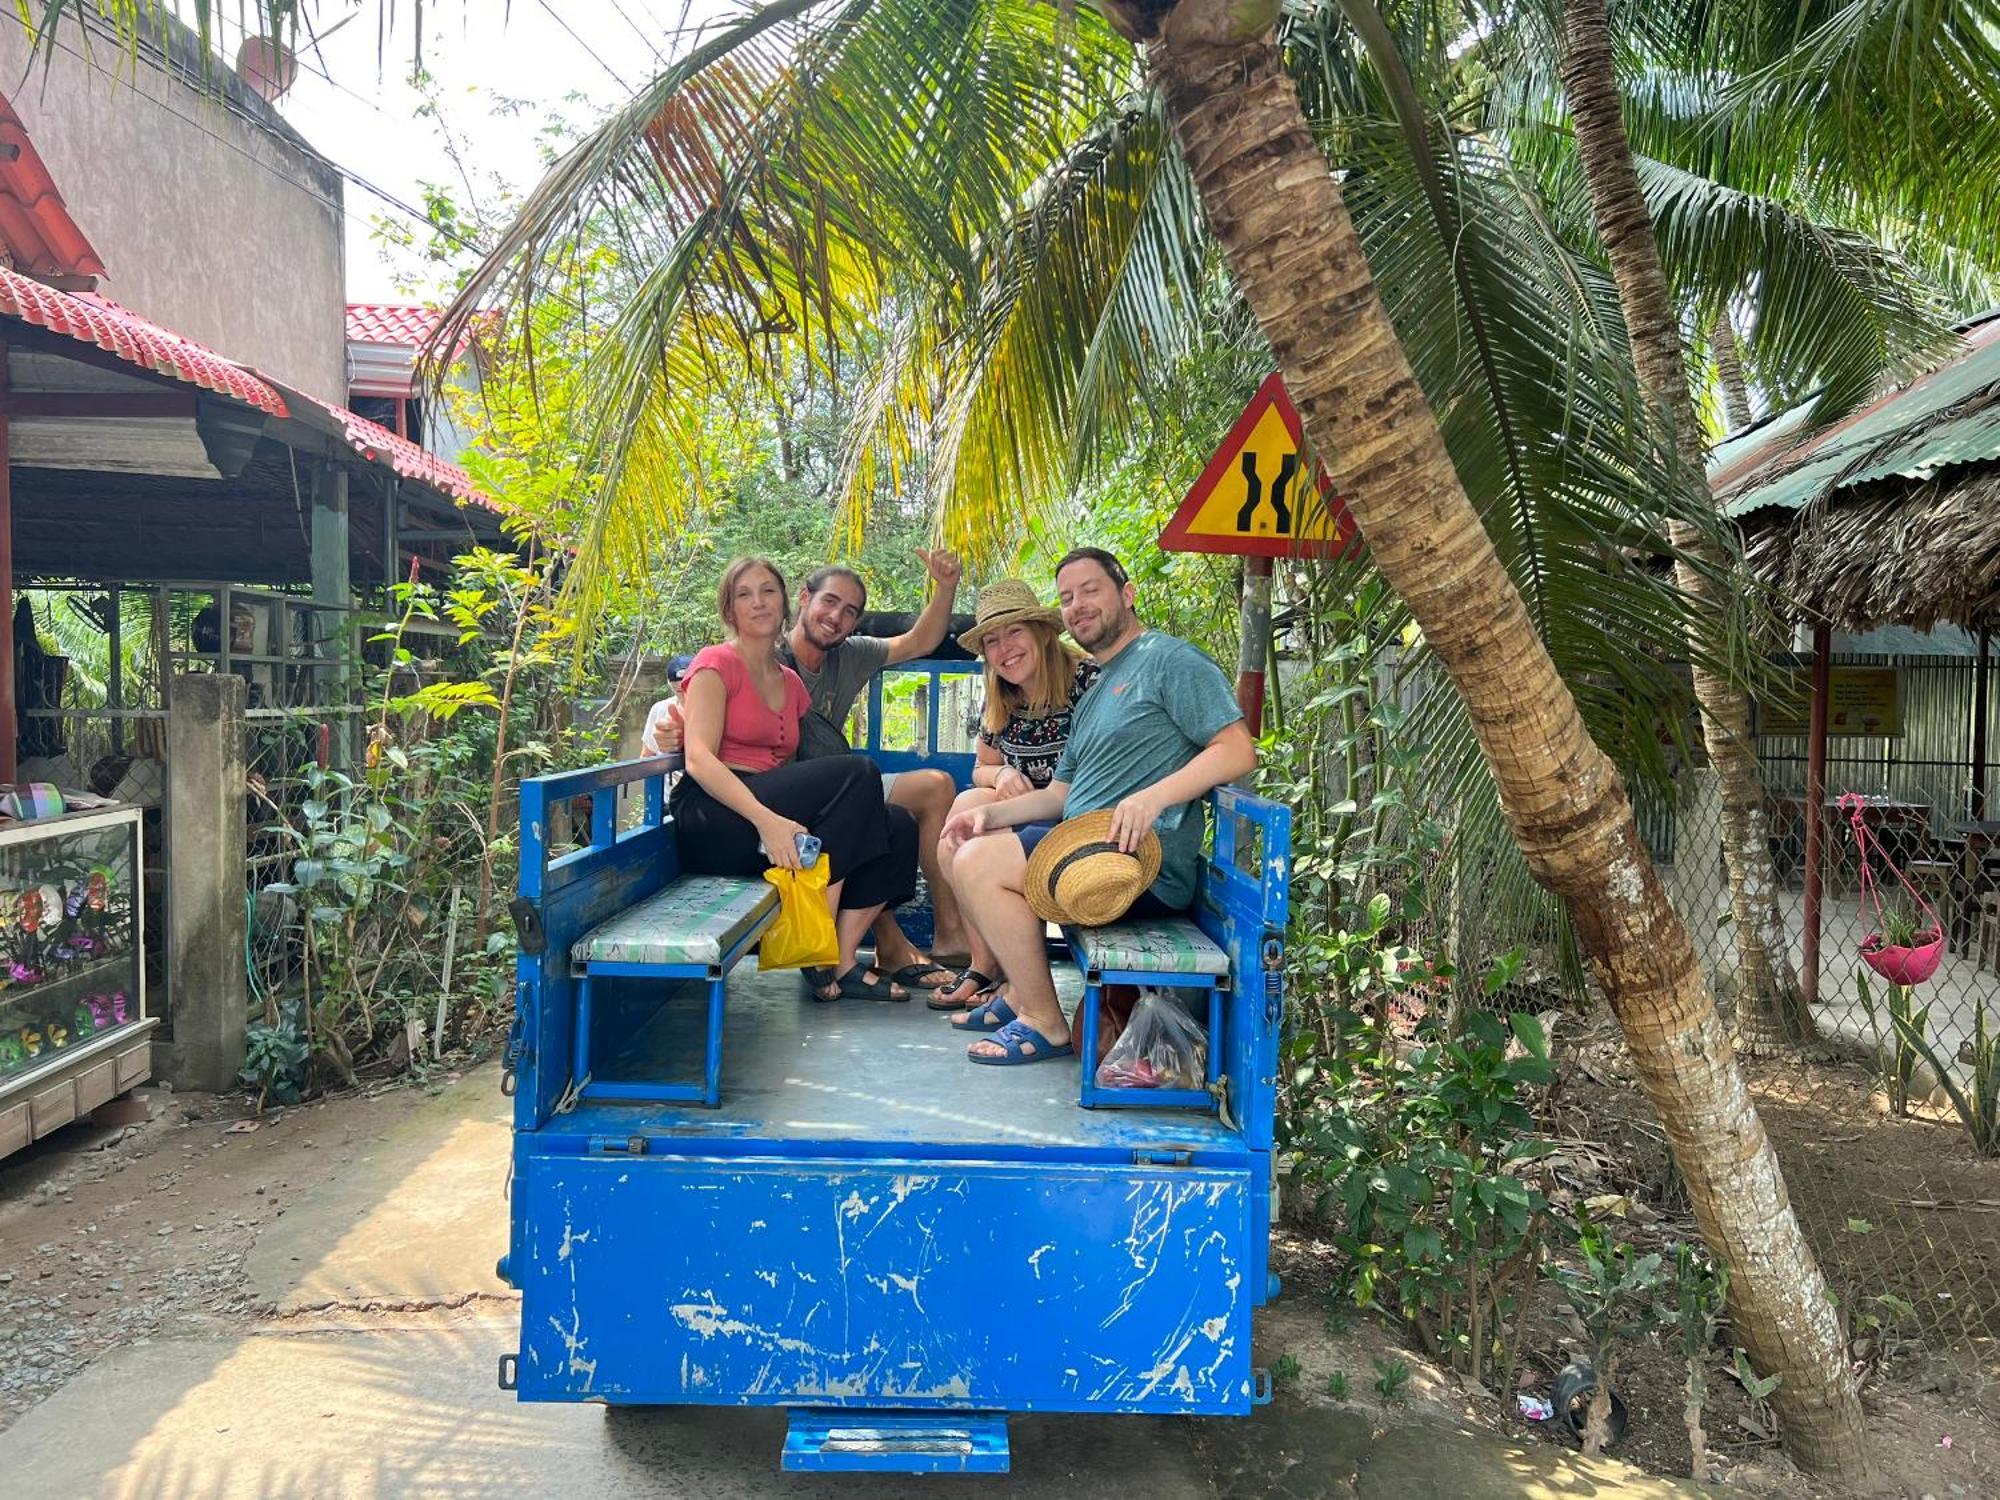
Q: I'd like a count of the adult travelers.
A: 4